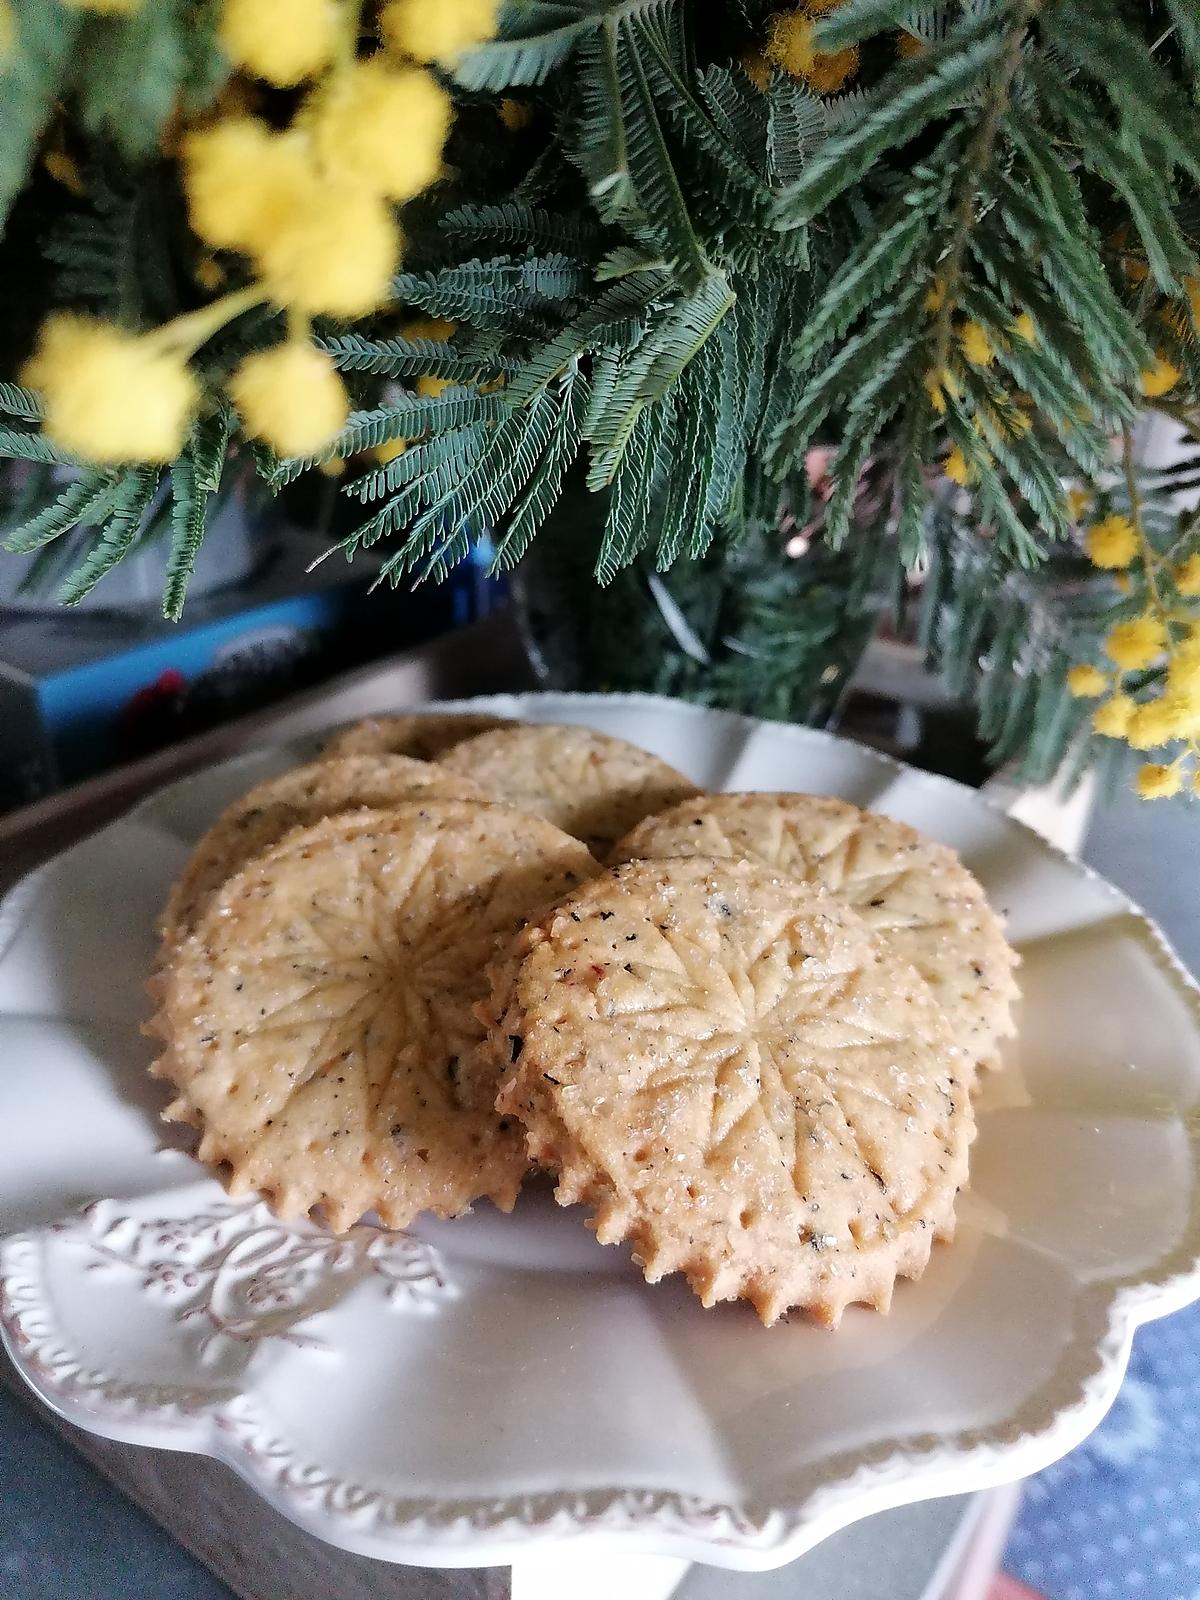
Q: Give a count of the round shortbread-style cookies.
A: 6